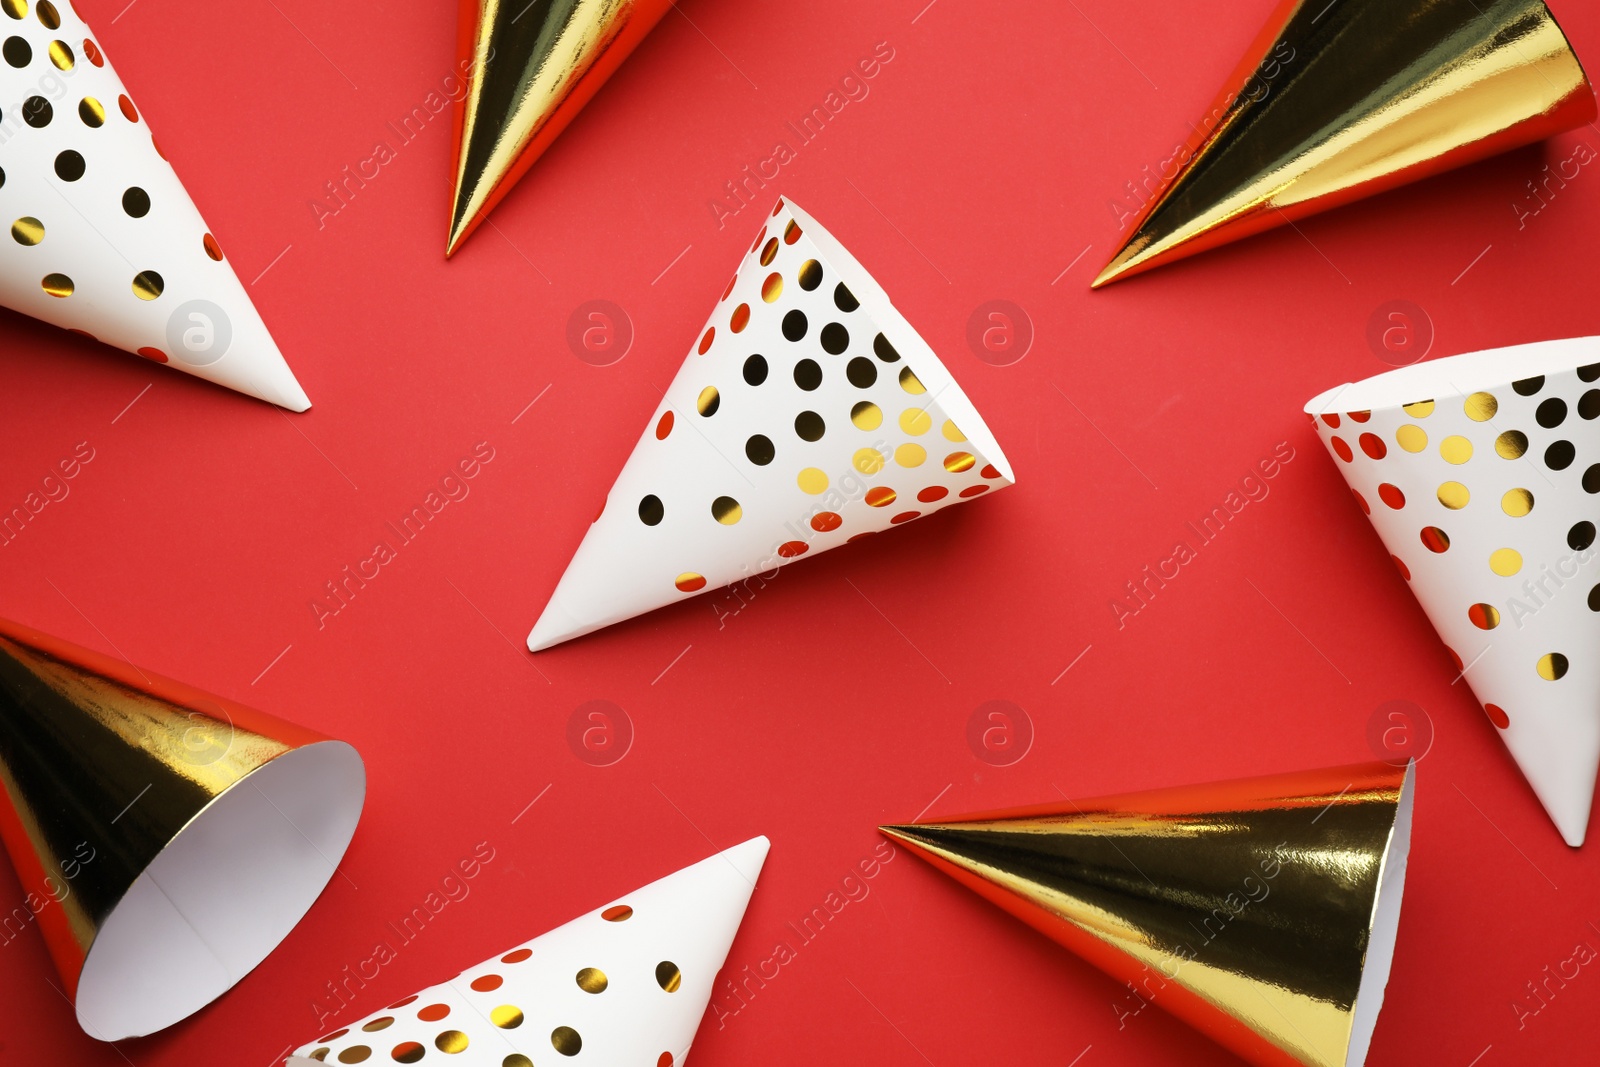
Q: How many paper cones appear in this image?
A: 8